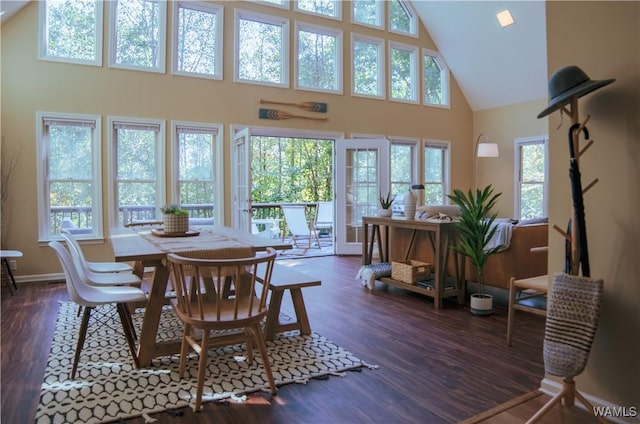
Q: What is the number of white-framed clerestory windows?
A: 12